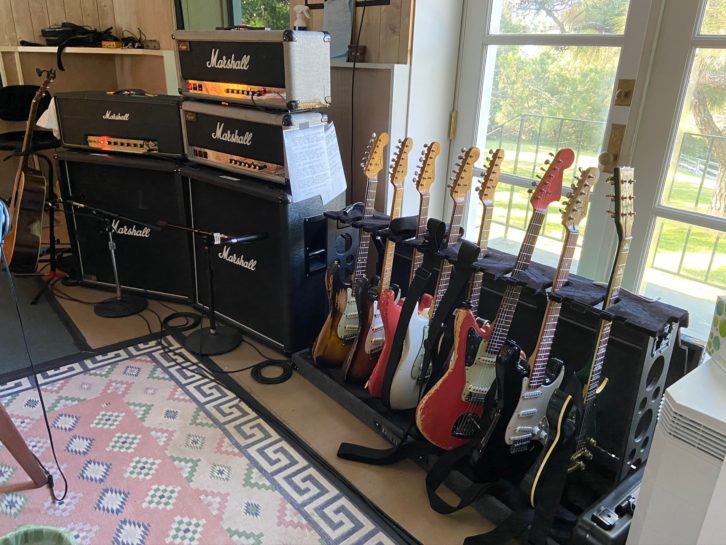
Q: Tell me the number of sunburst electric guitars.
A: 2